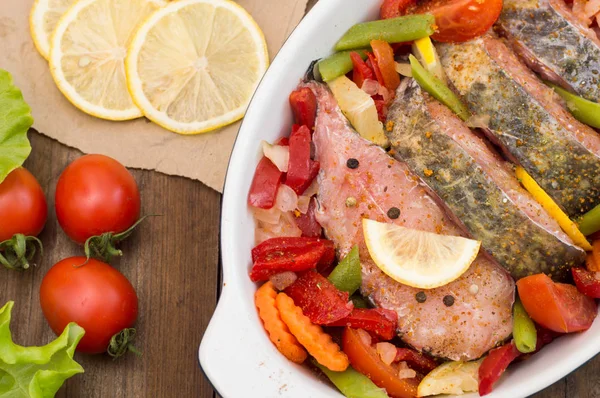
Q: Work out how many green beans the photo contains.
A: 8